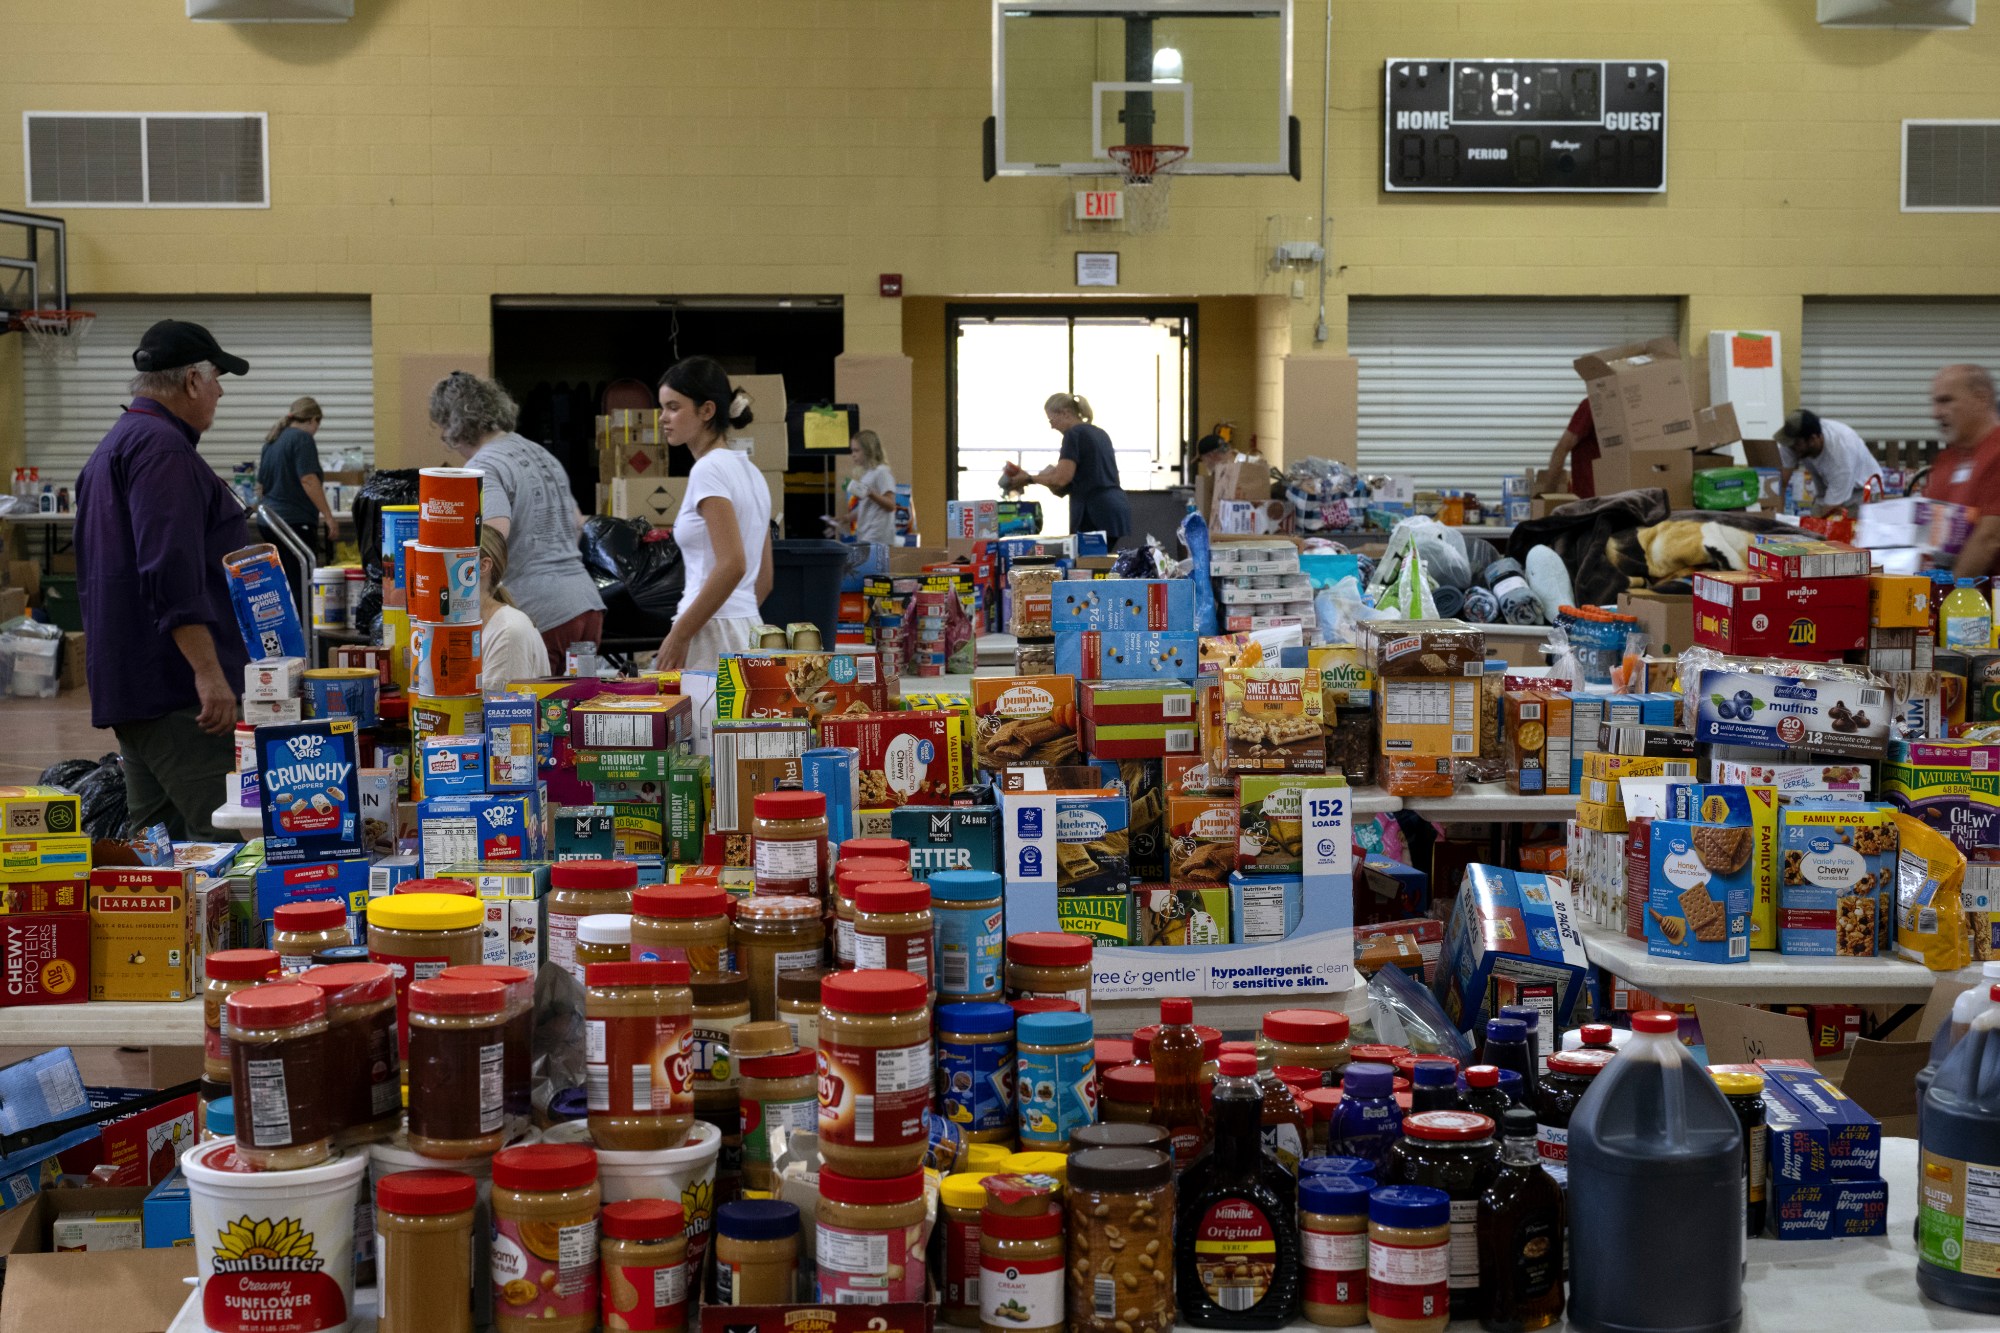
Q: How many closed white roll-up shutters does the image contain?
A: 3